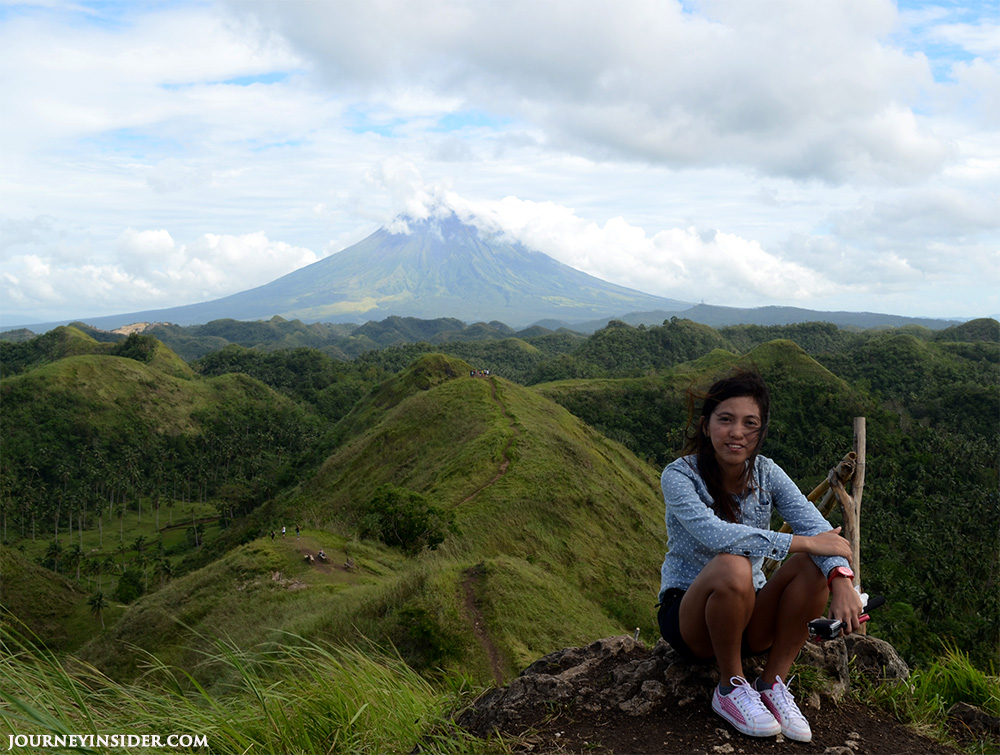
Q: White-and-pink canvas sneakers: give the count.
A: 2